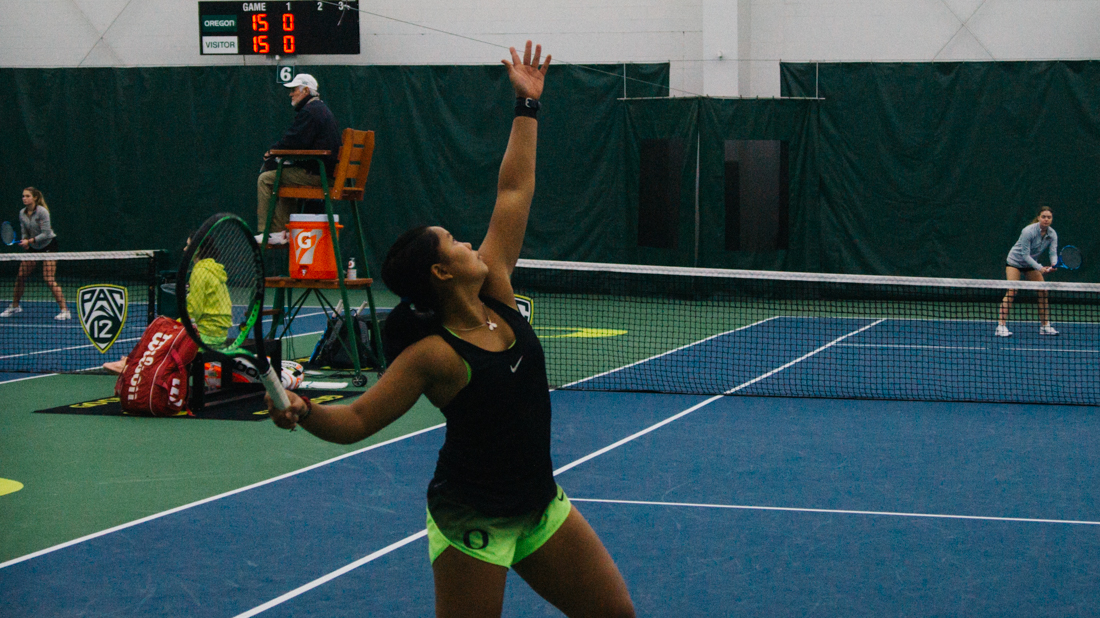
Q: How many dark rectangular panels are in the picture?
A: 2